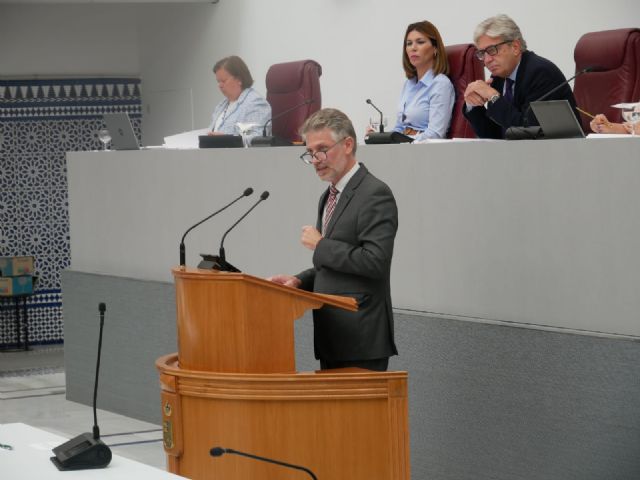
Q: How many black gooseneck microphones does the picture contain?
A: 7